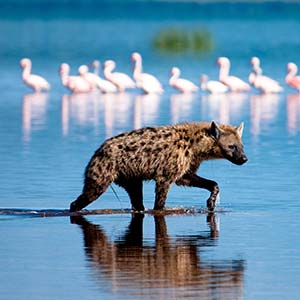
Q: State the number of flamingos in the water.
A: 11